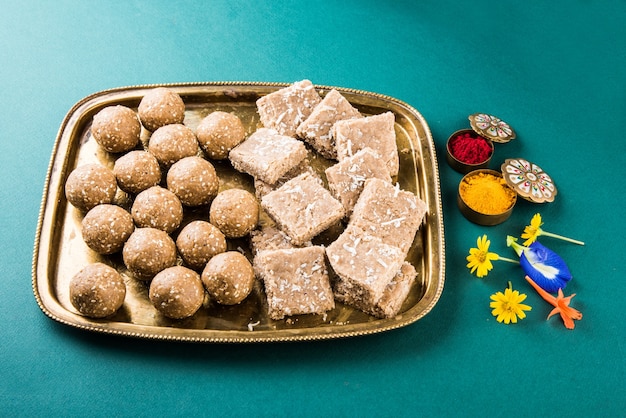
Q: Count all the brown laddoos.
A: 15